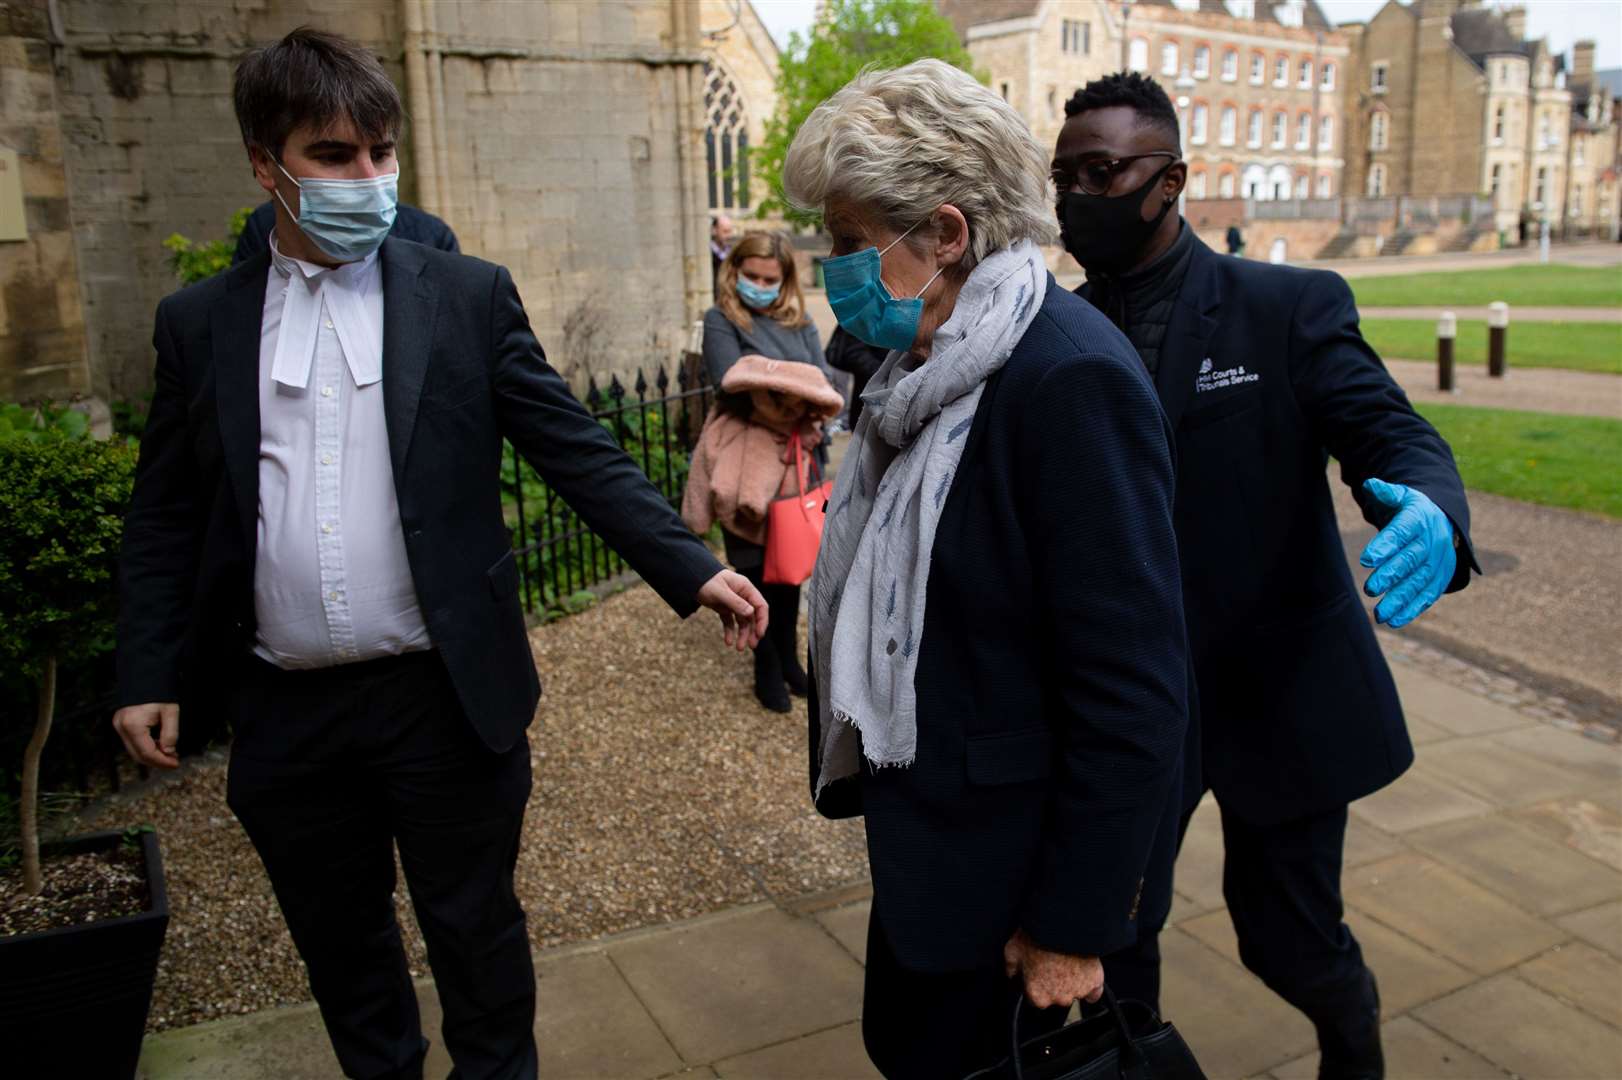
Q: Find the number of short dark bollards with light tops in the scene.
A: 2